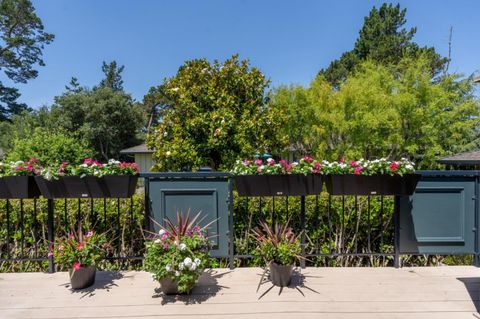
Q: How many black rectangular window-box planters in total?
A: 4